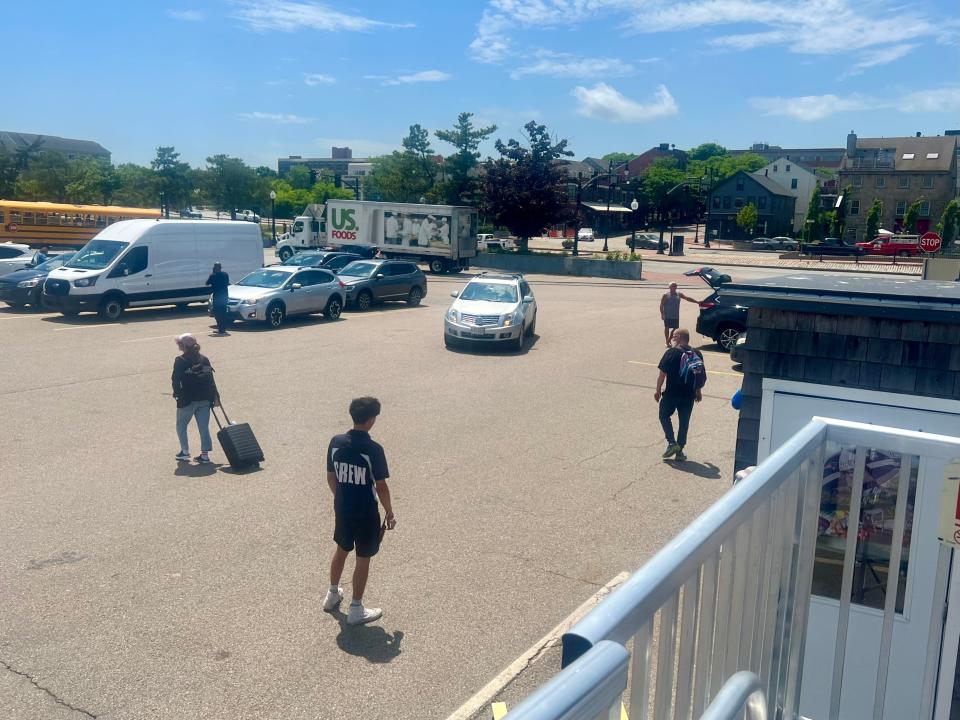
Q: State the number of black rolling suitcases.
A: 1